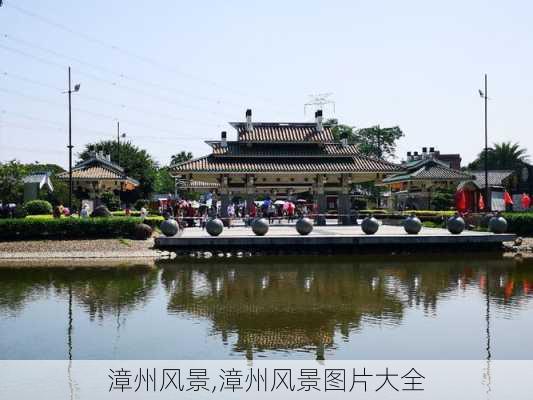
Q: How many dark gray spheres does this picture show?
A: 8